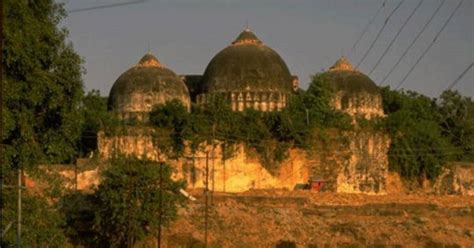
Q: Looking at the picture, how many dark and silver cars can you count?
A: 0